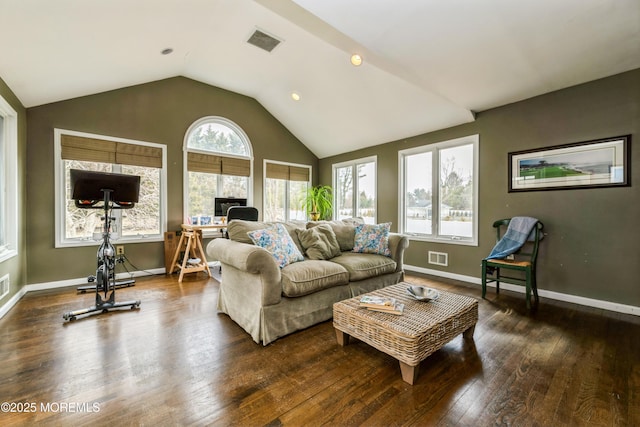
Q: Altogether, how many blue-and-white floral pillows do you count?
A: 2